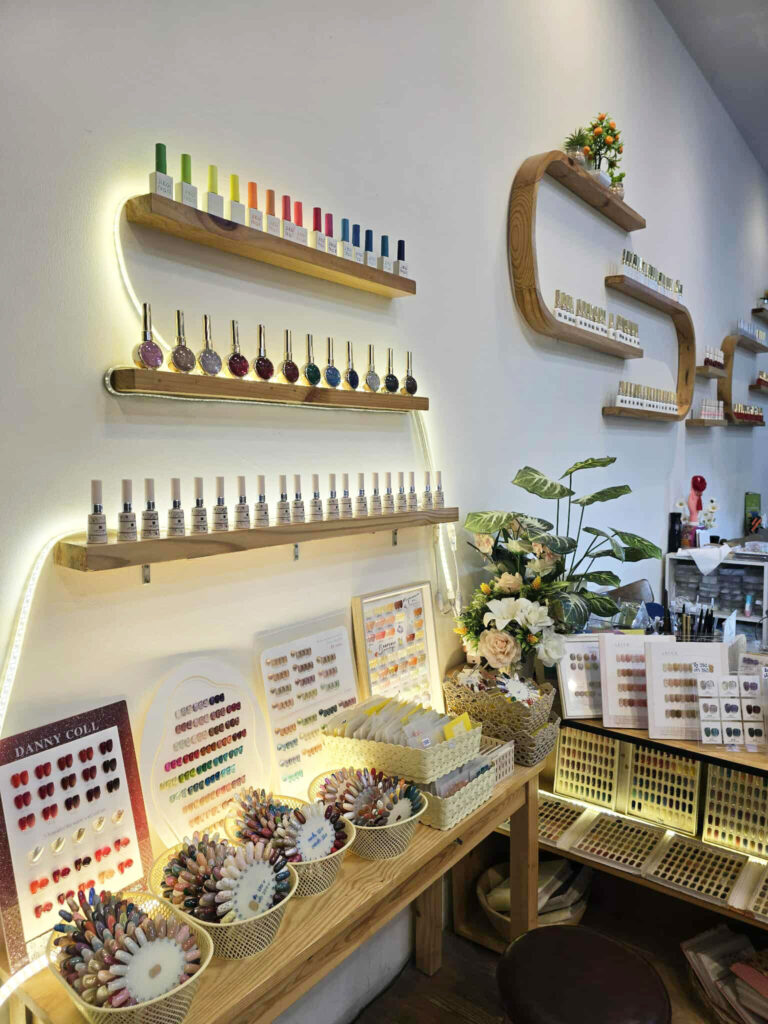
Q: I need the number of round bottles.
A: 12